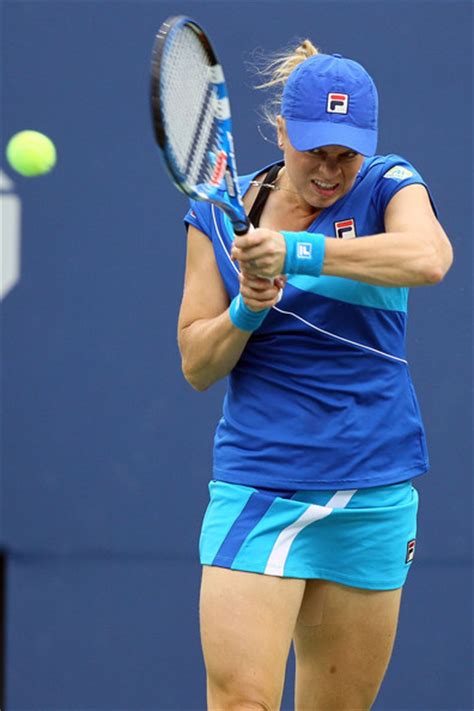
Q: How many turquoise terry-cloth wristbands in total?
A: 2